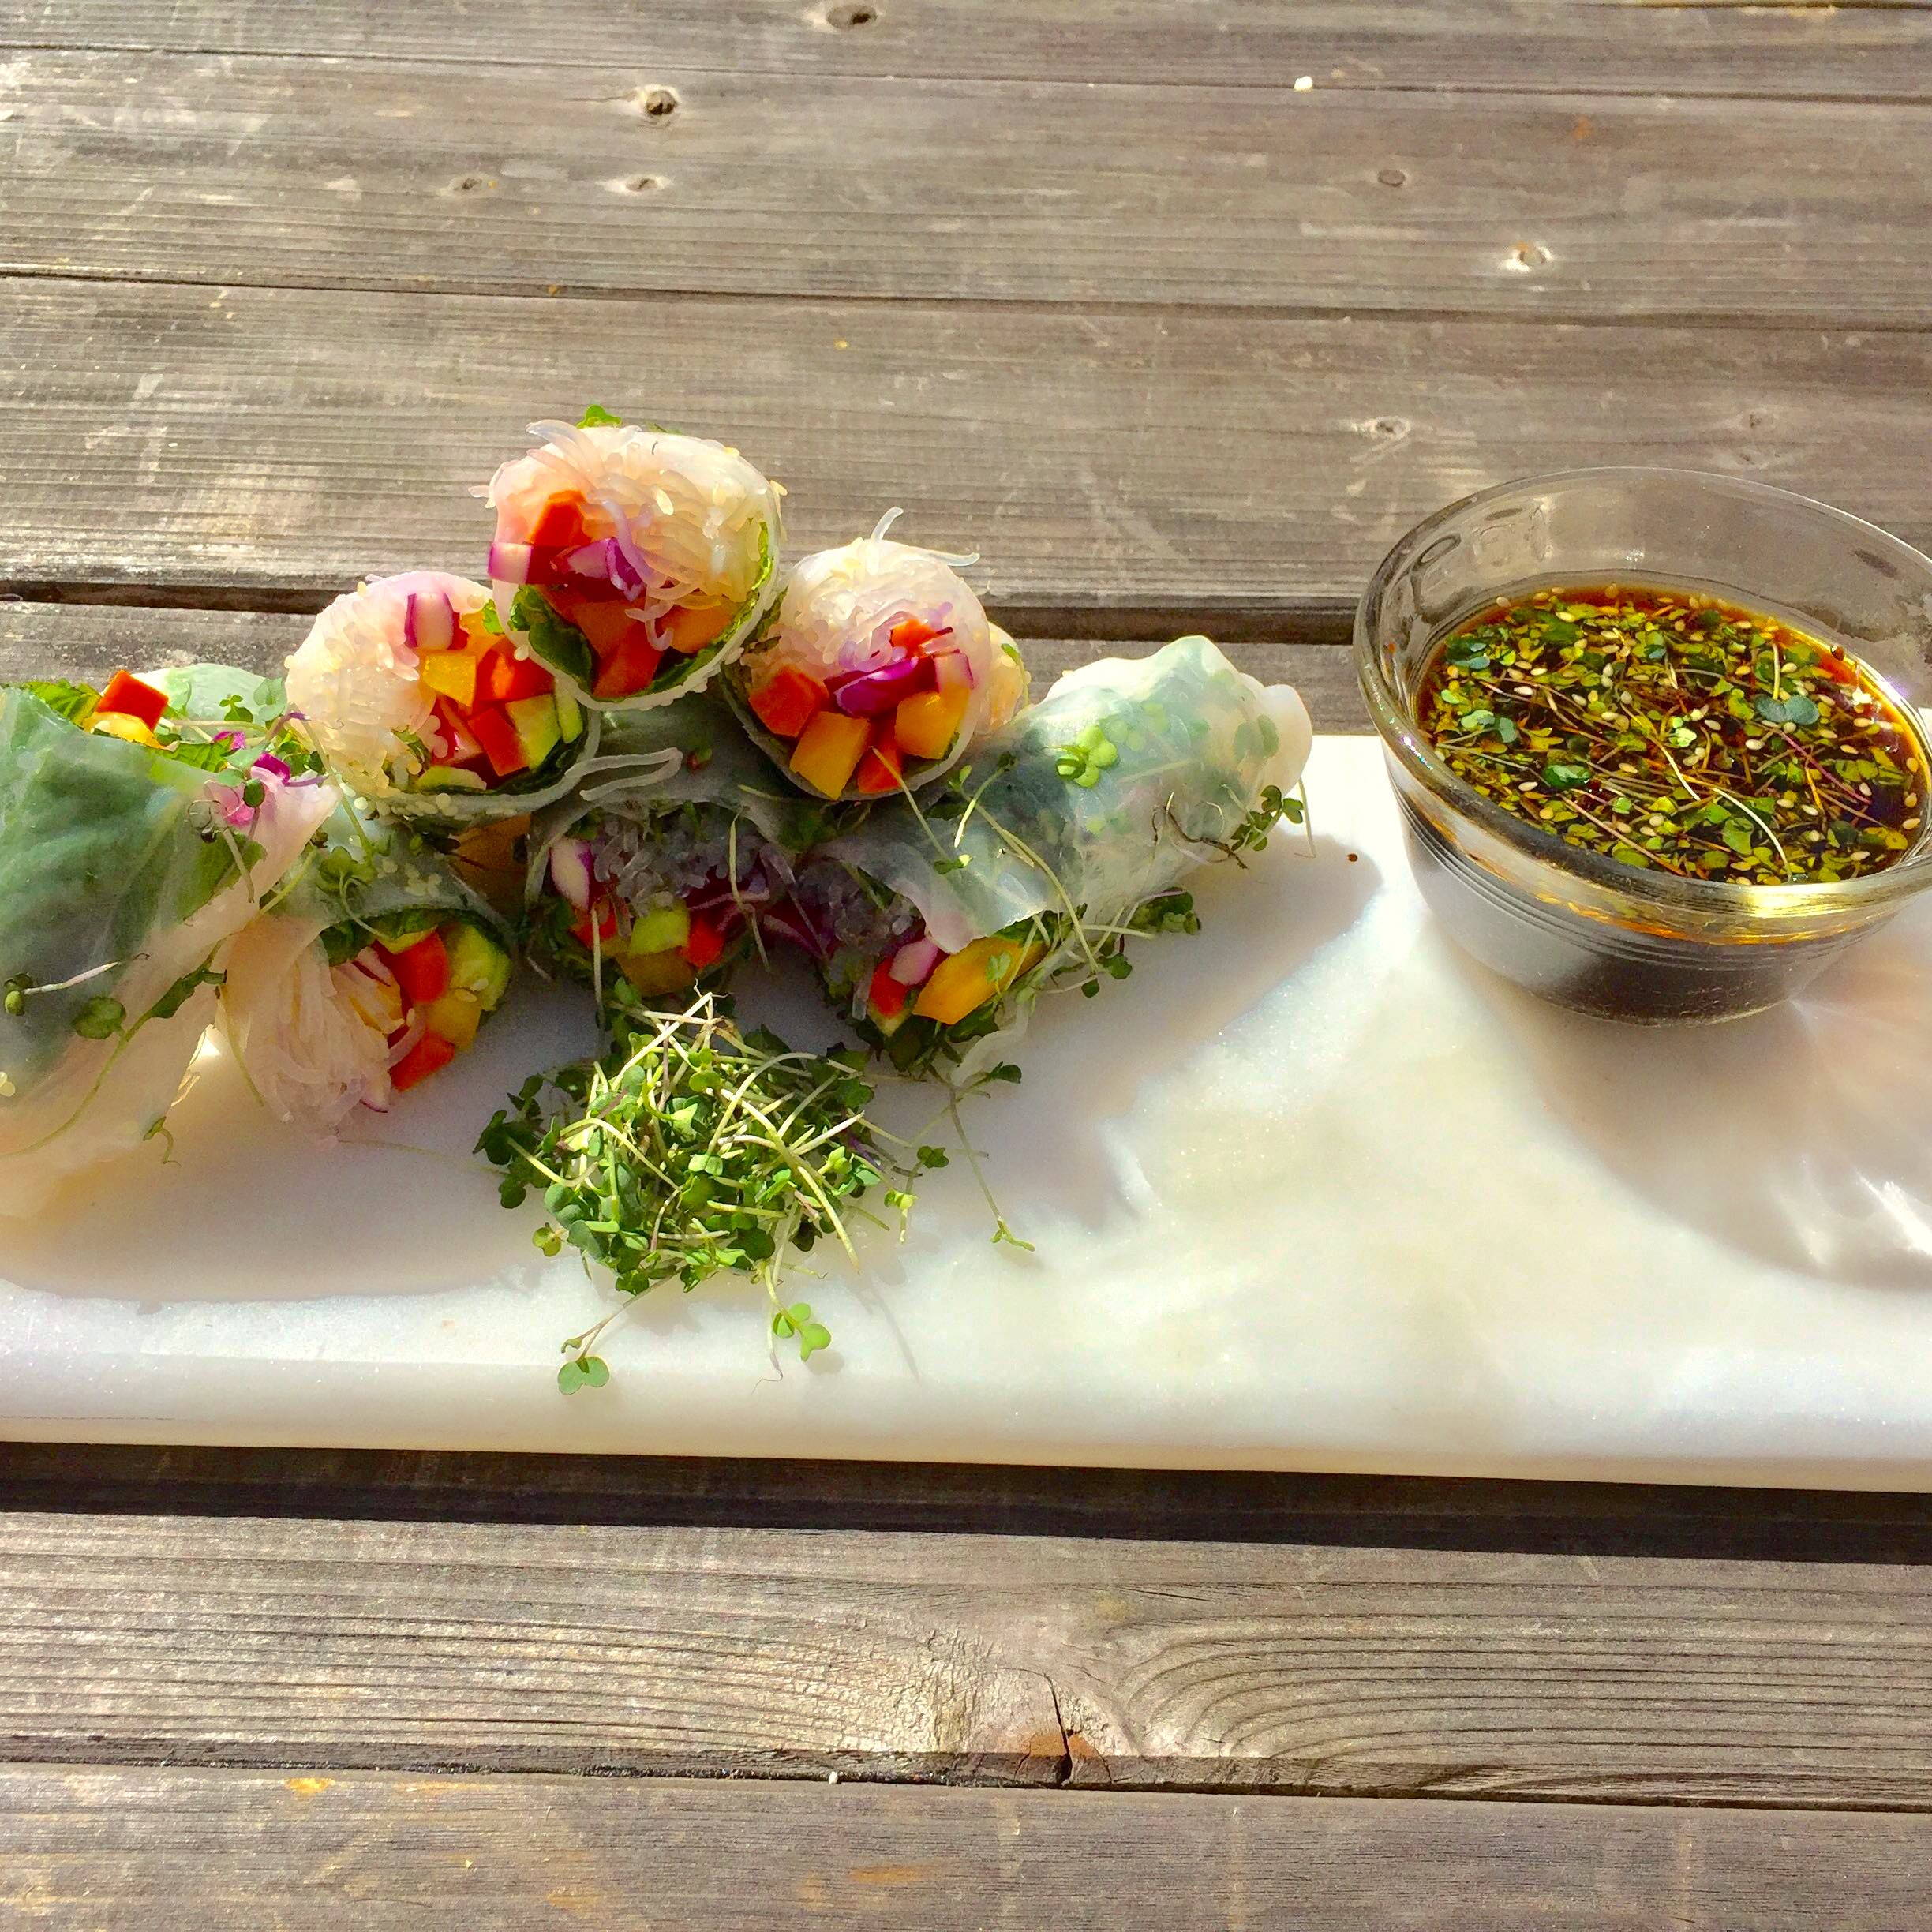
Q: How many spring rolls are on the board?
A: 7